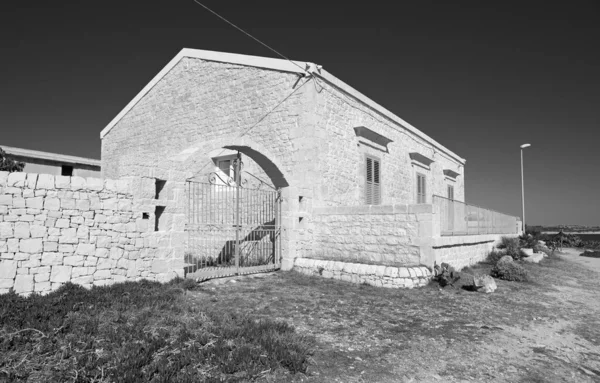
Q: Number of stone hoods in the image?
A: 3